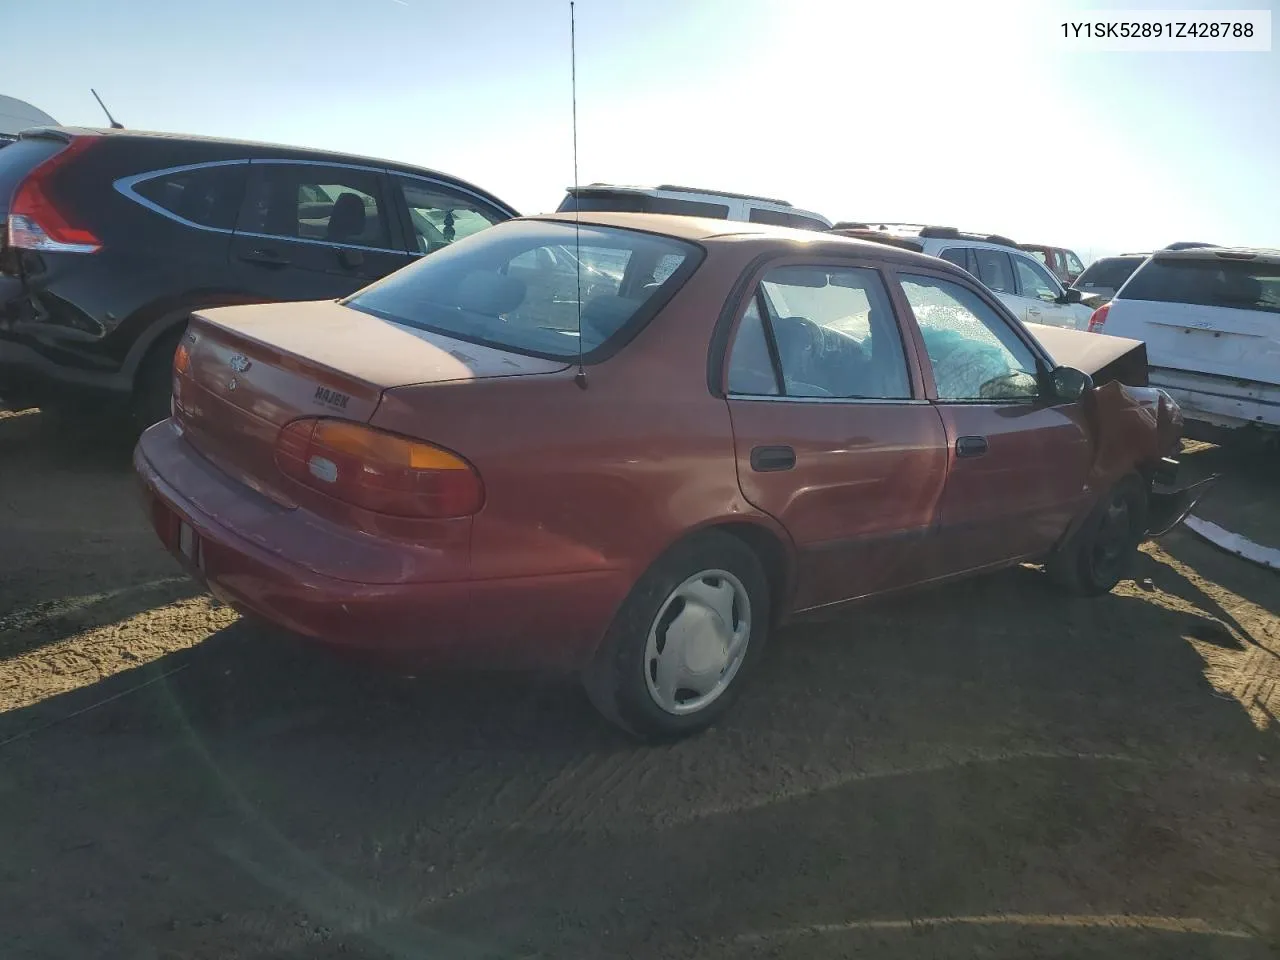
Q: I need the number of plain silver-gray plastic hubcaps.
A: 1